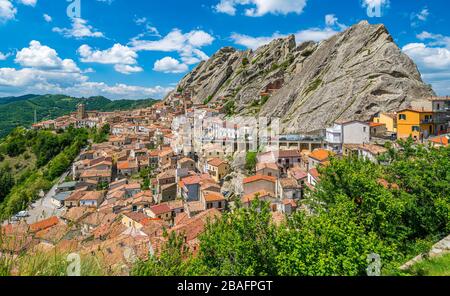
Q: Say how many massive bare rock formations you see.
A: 1